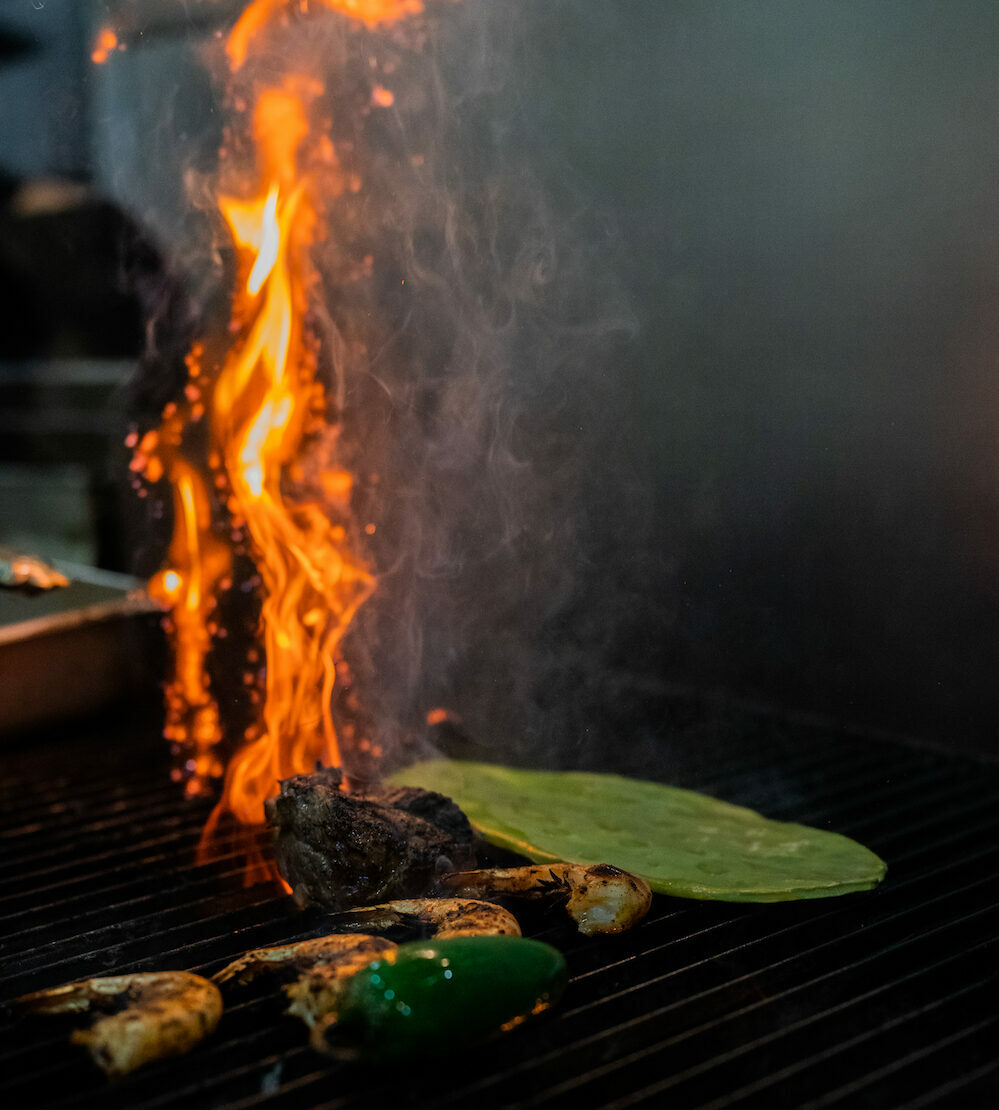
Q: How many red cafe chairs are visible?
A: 0